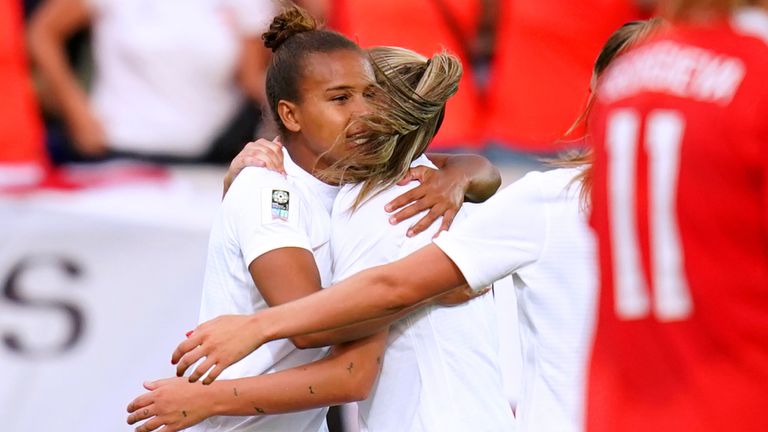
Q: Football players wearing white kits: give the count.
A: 3